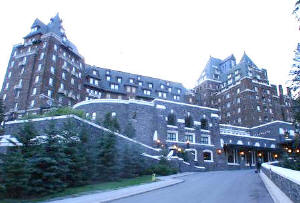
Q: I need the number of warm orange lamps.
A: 11